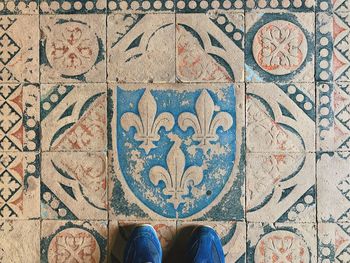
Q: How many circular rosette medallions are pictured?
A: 4